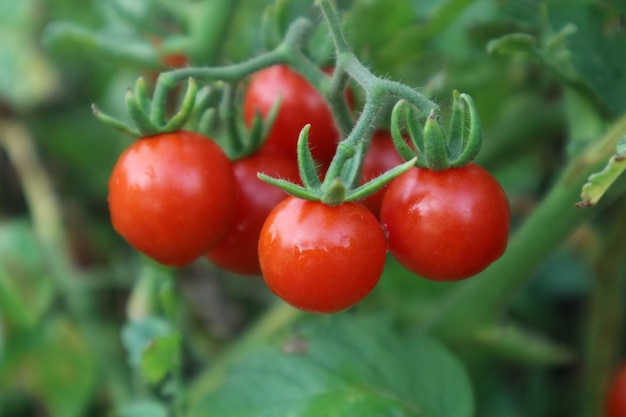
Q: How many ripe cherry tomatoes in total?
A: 6